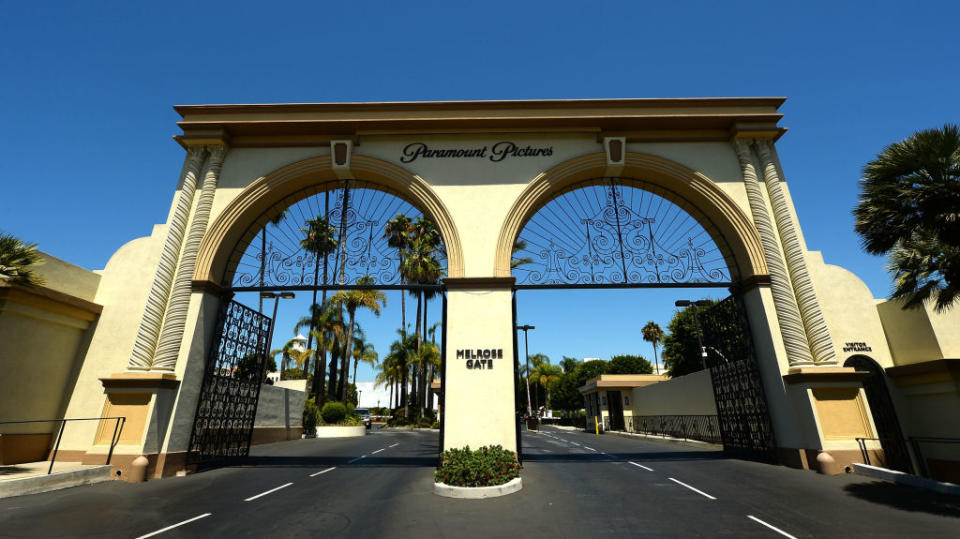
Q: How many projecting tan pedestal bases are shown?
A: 2